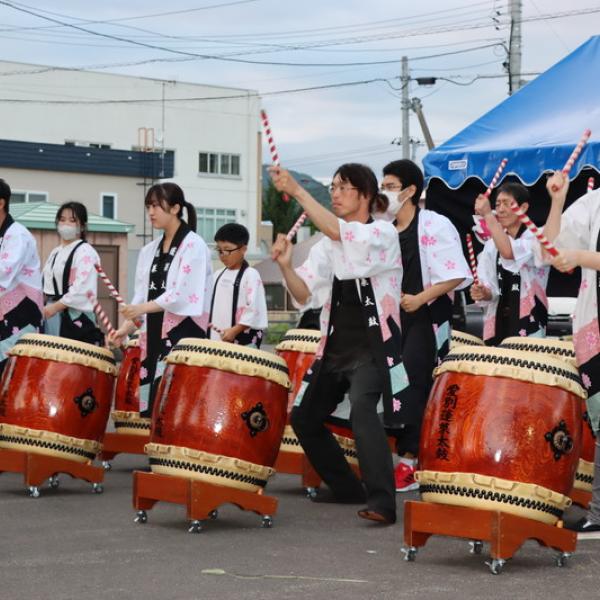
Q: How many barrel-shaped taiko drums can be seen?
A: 7